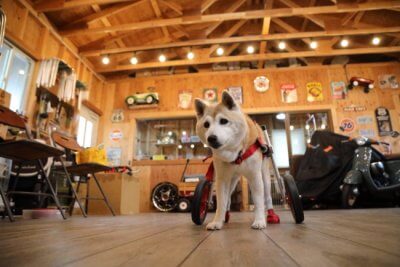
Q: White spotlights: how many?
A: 10